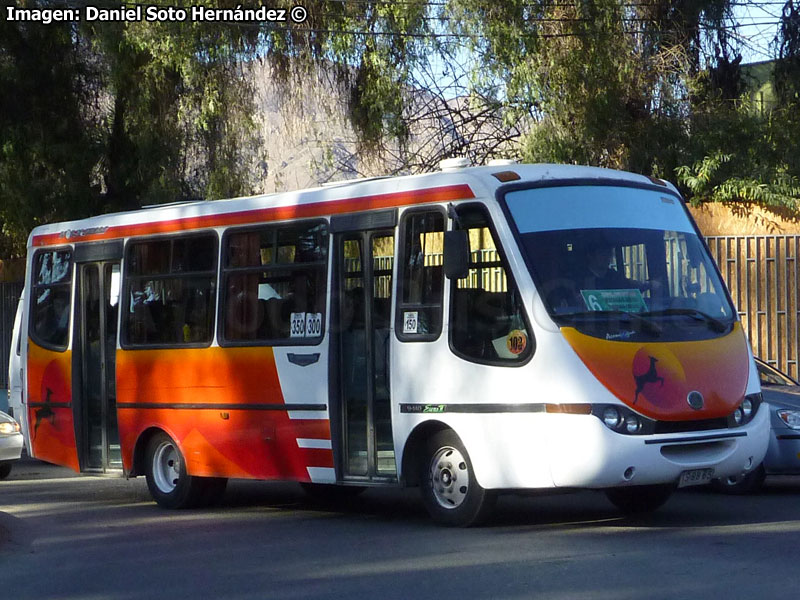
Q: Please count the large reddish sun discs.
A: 2